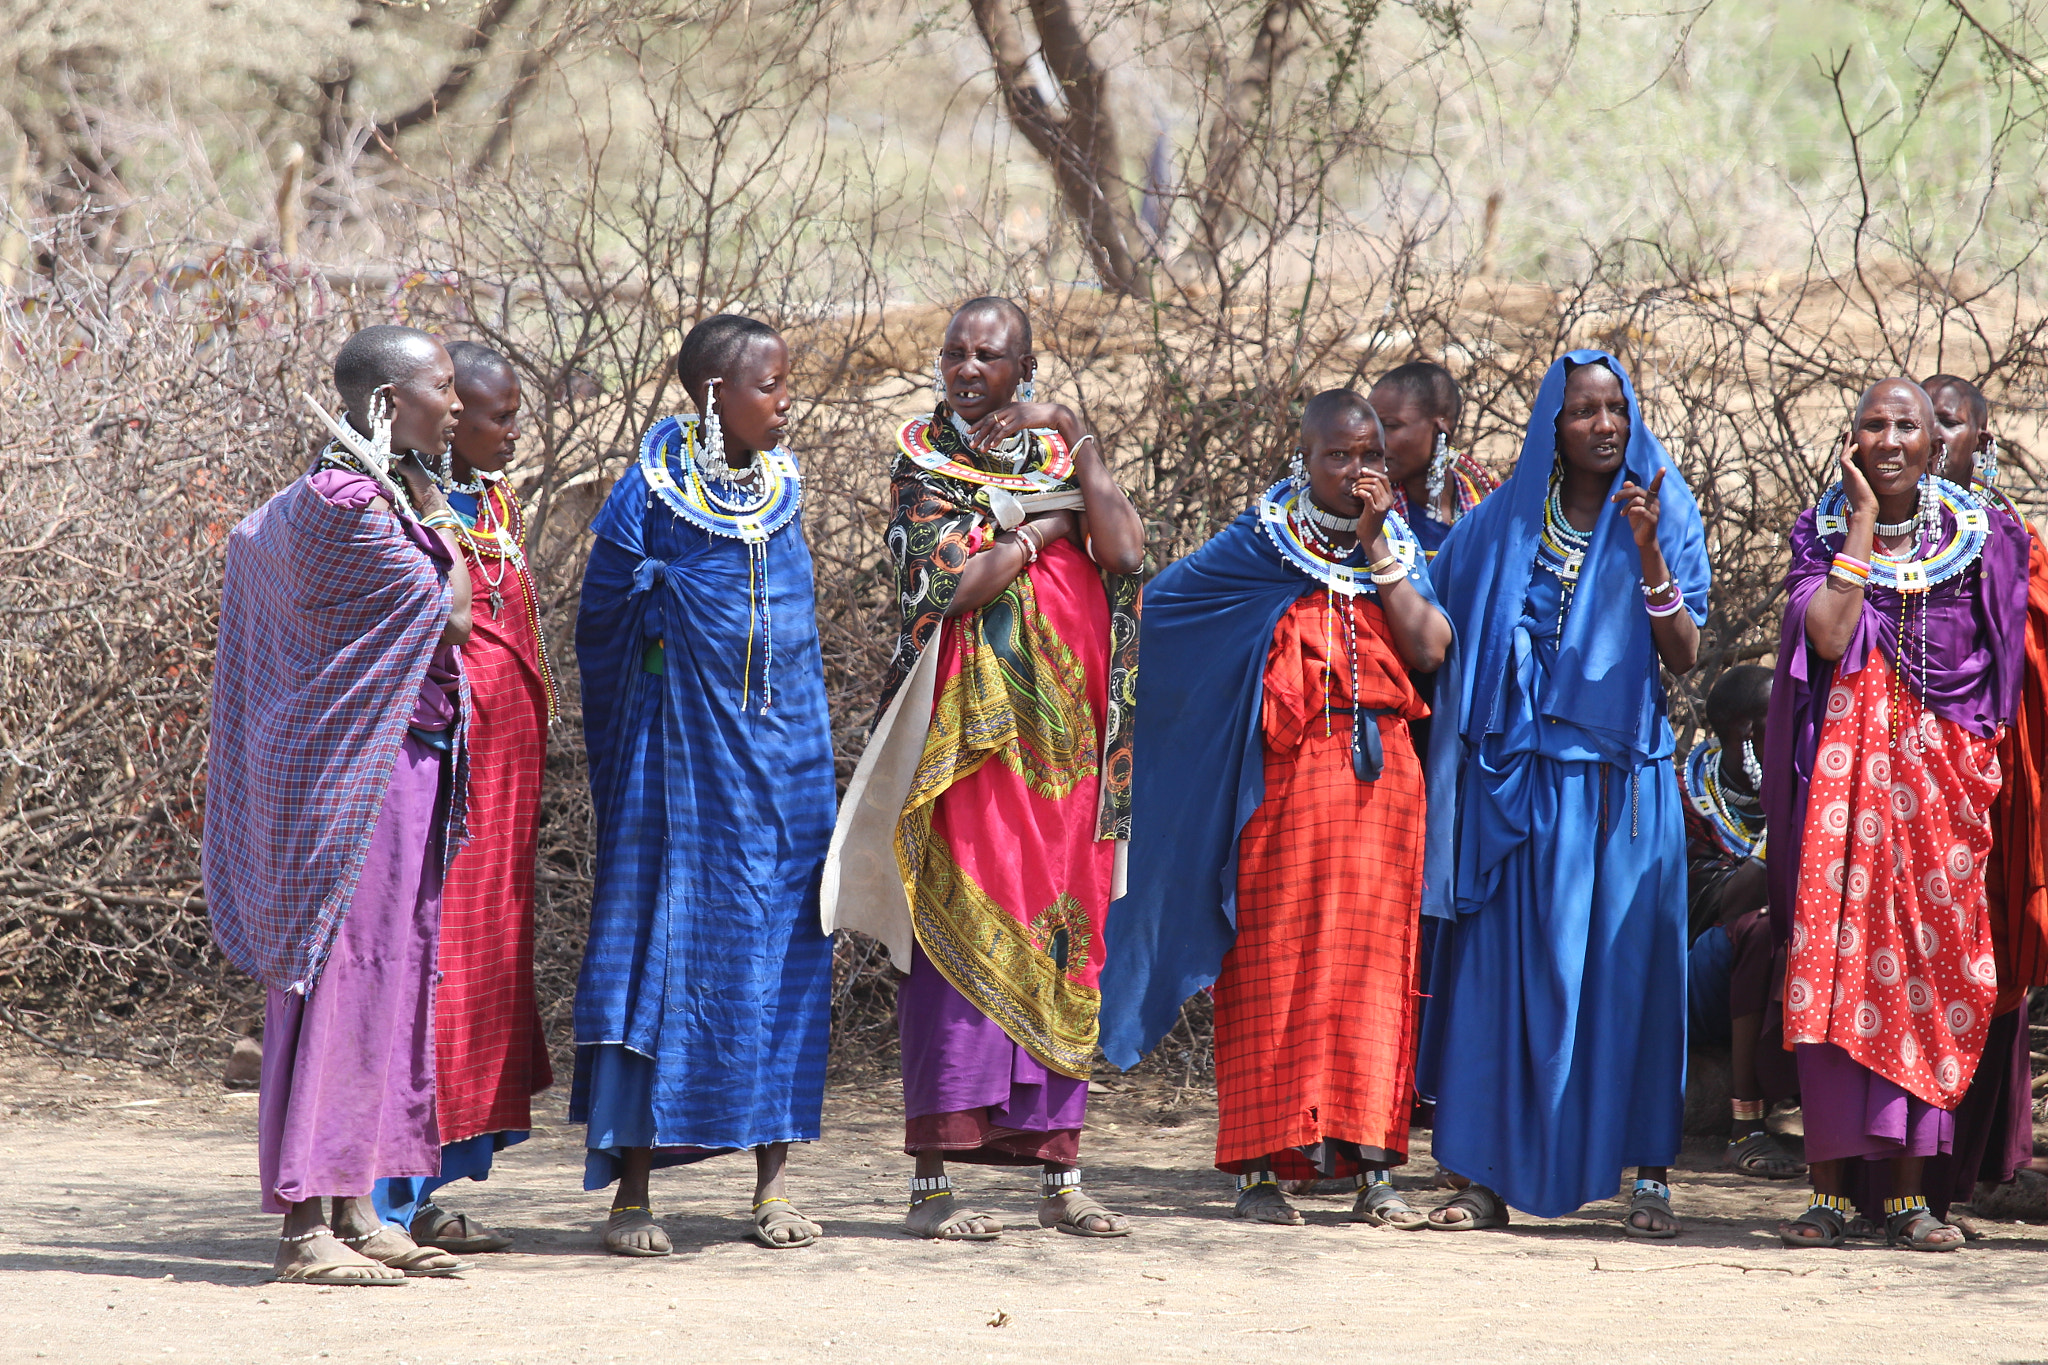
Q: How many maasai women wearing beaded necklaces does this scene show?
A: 10